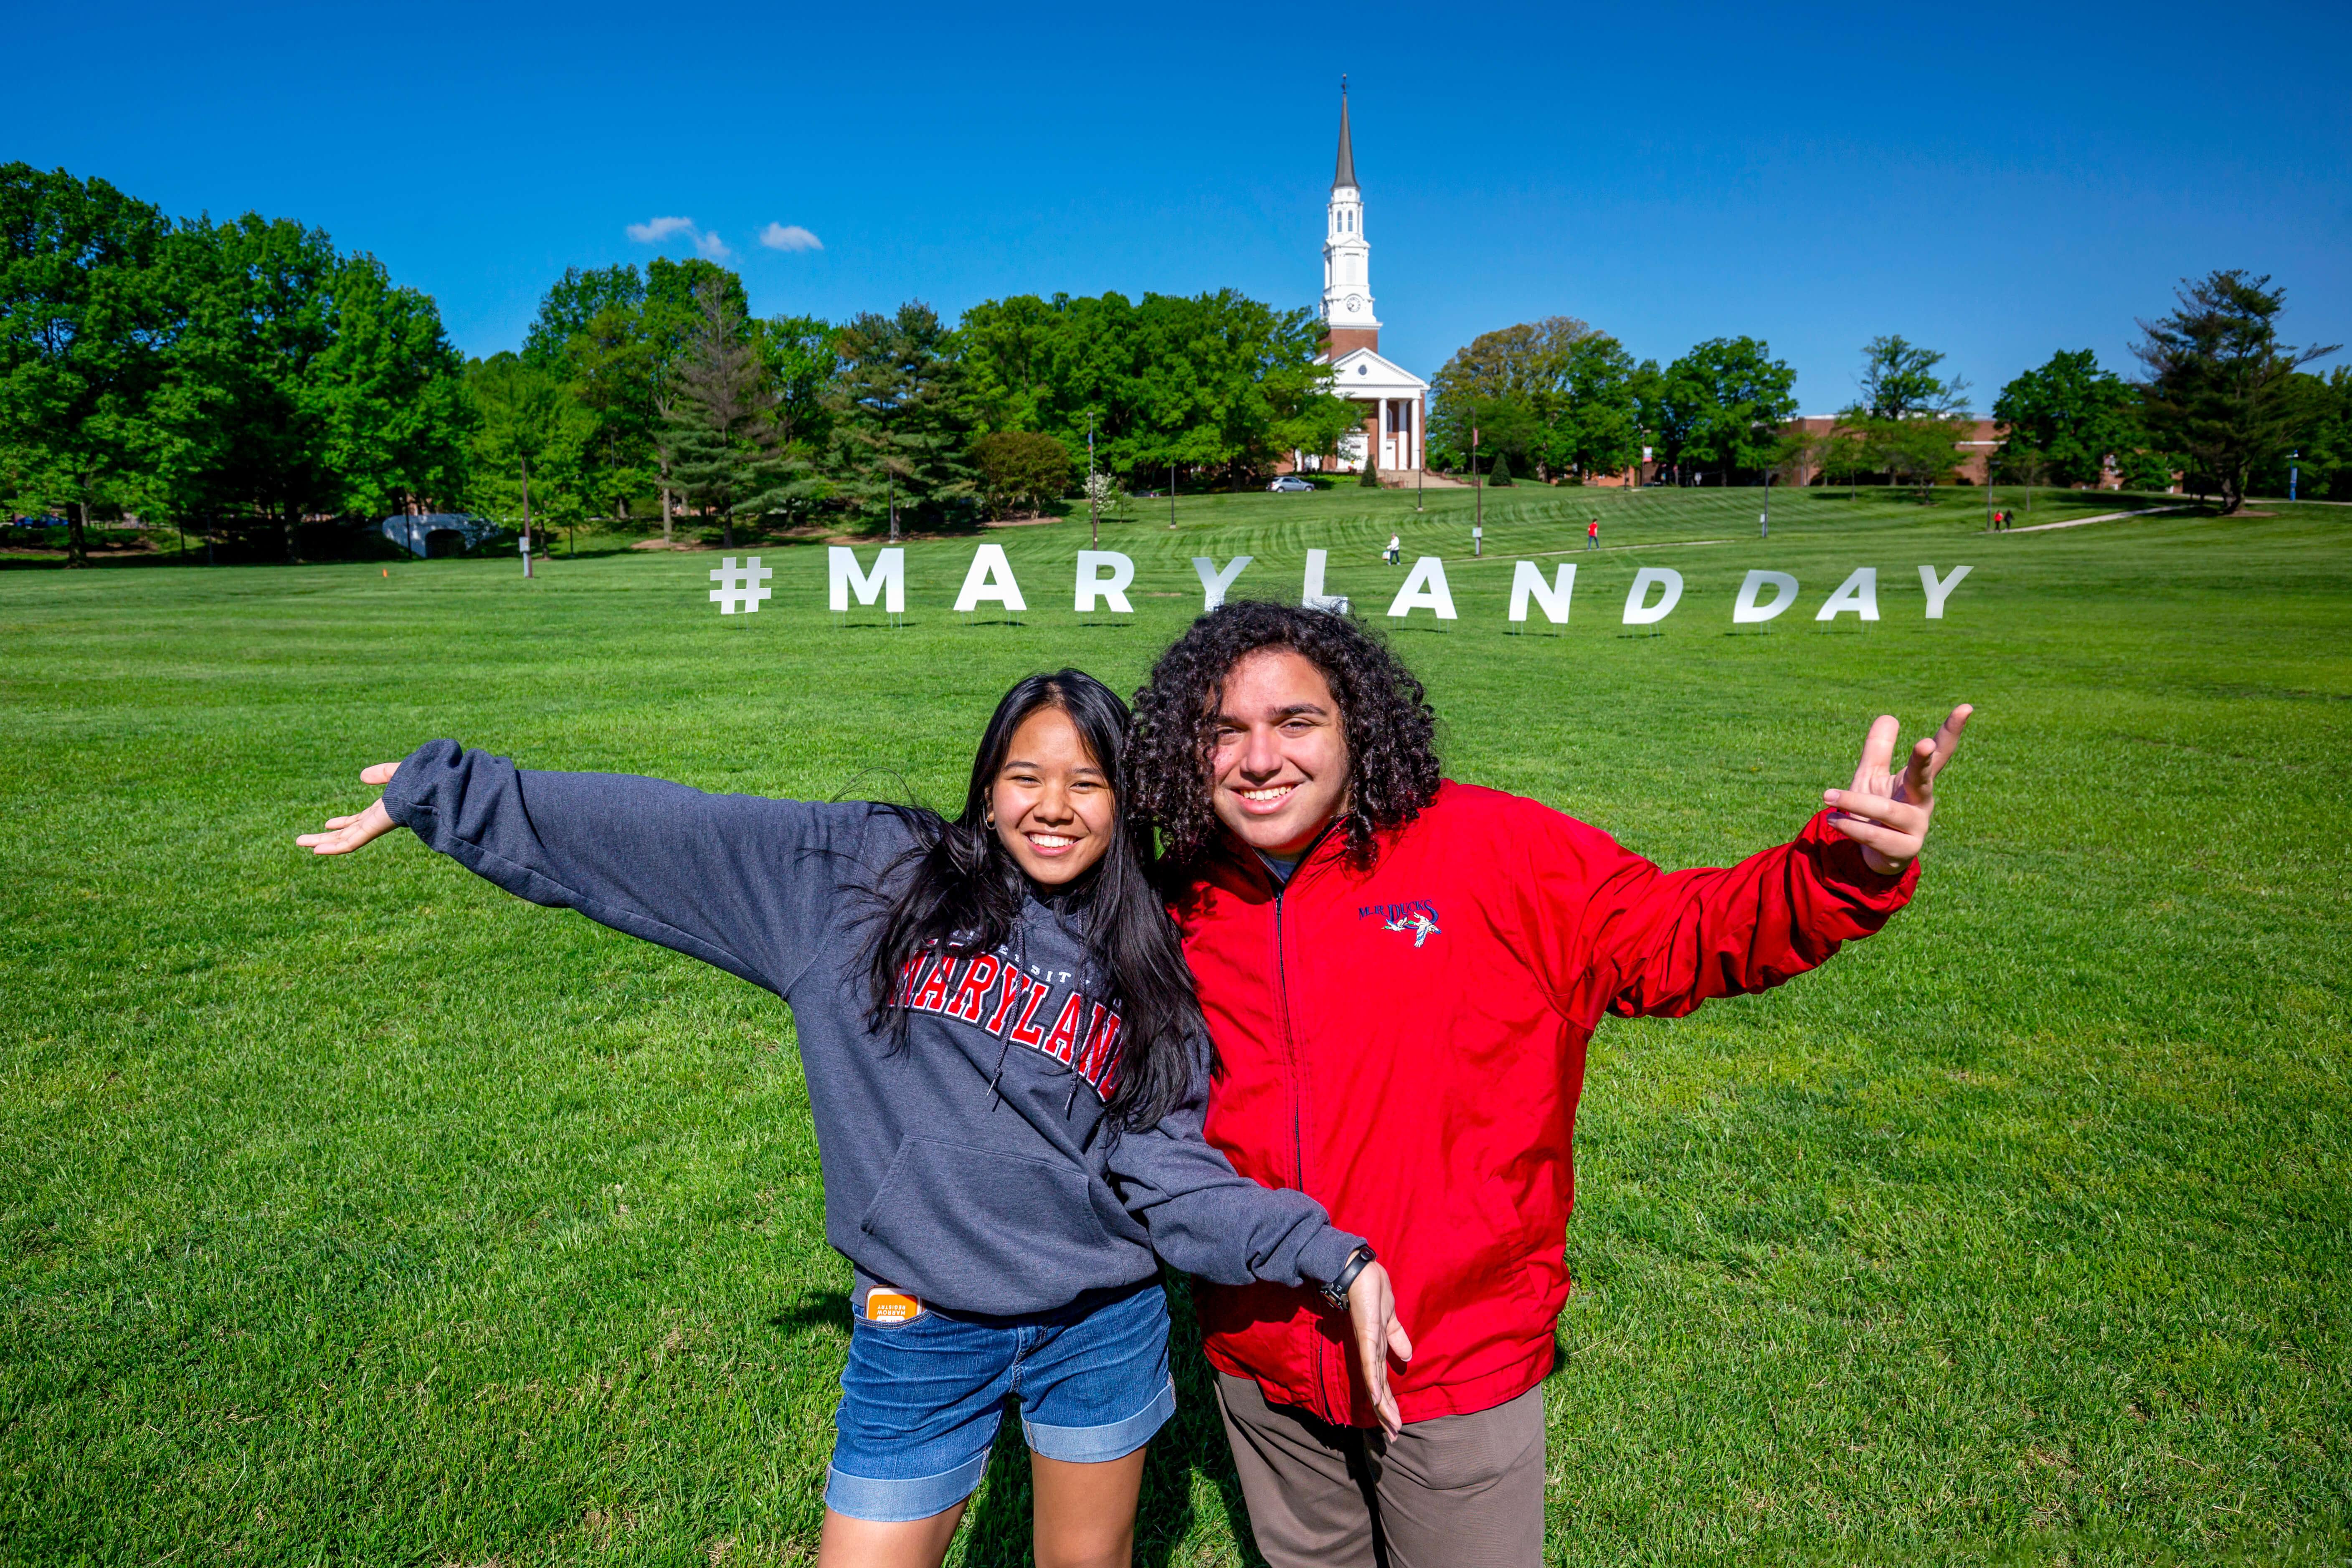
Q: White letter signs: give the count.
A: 11